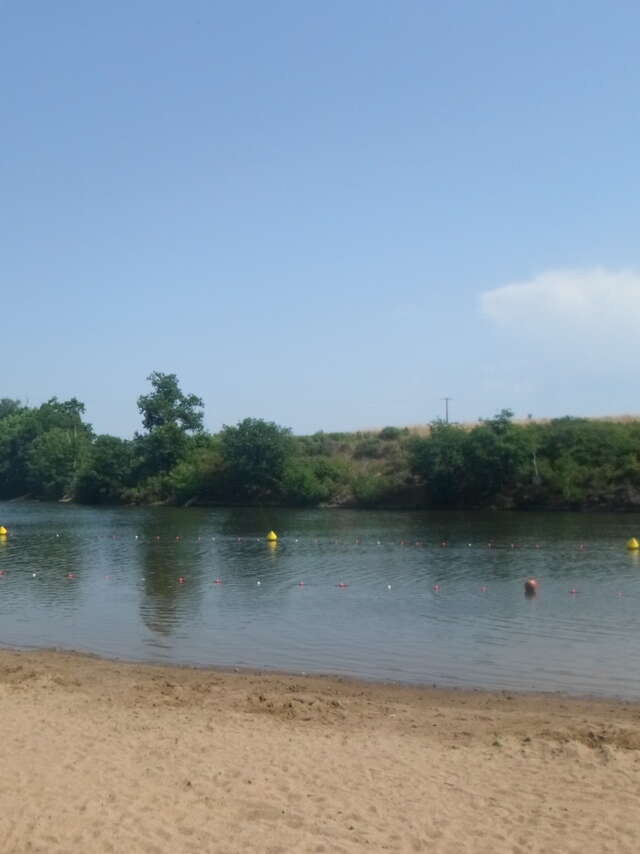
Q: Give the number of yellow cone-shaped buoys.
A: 3